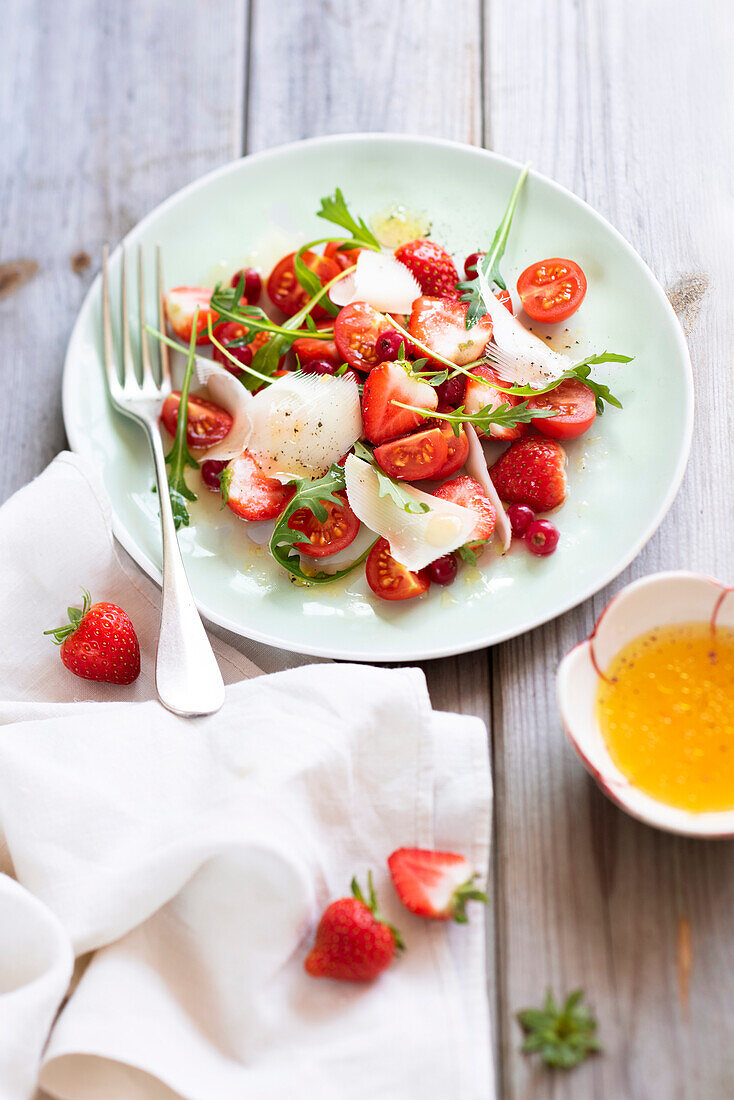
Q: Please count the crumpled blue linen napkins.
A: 0